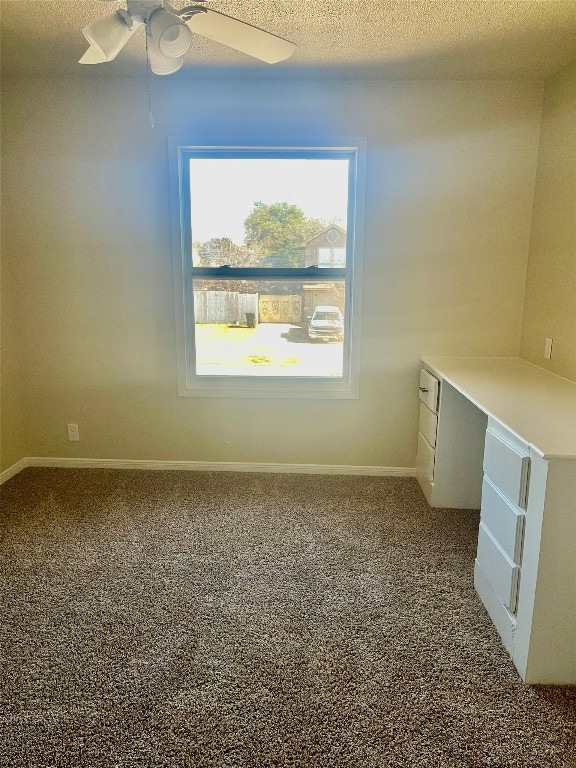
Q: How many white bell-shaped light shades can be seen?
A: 3